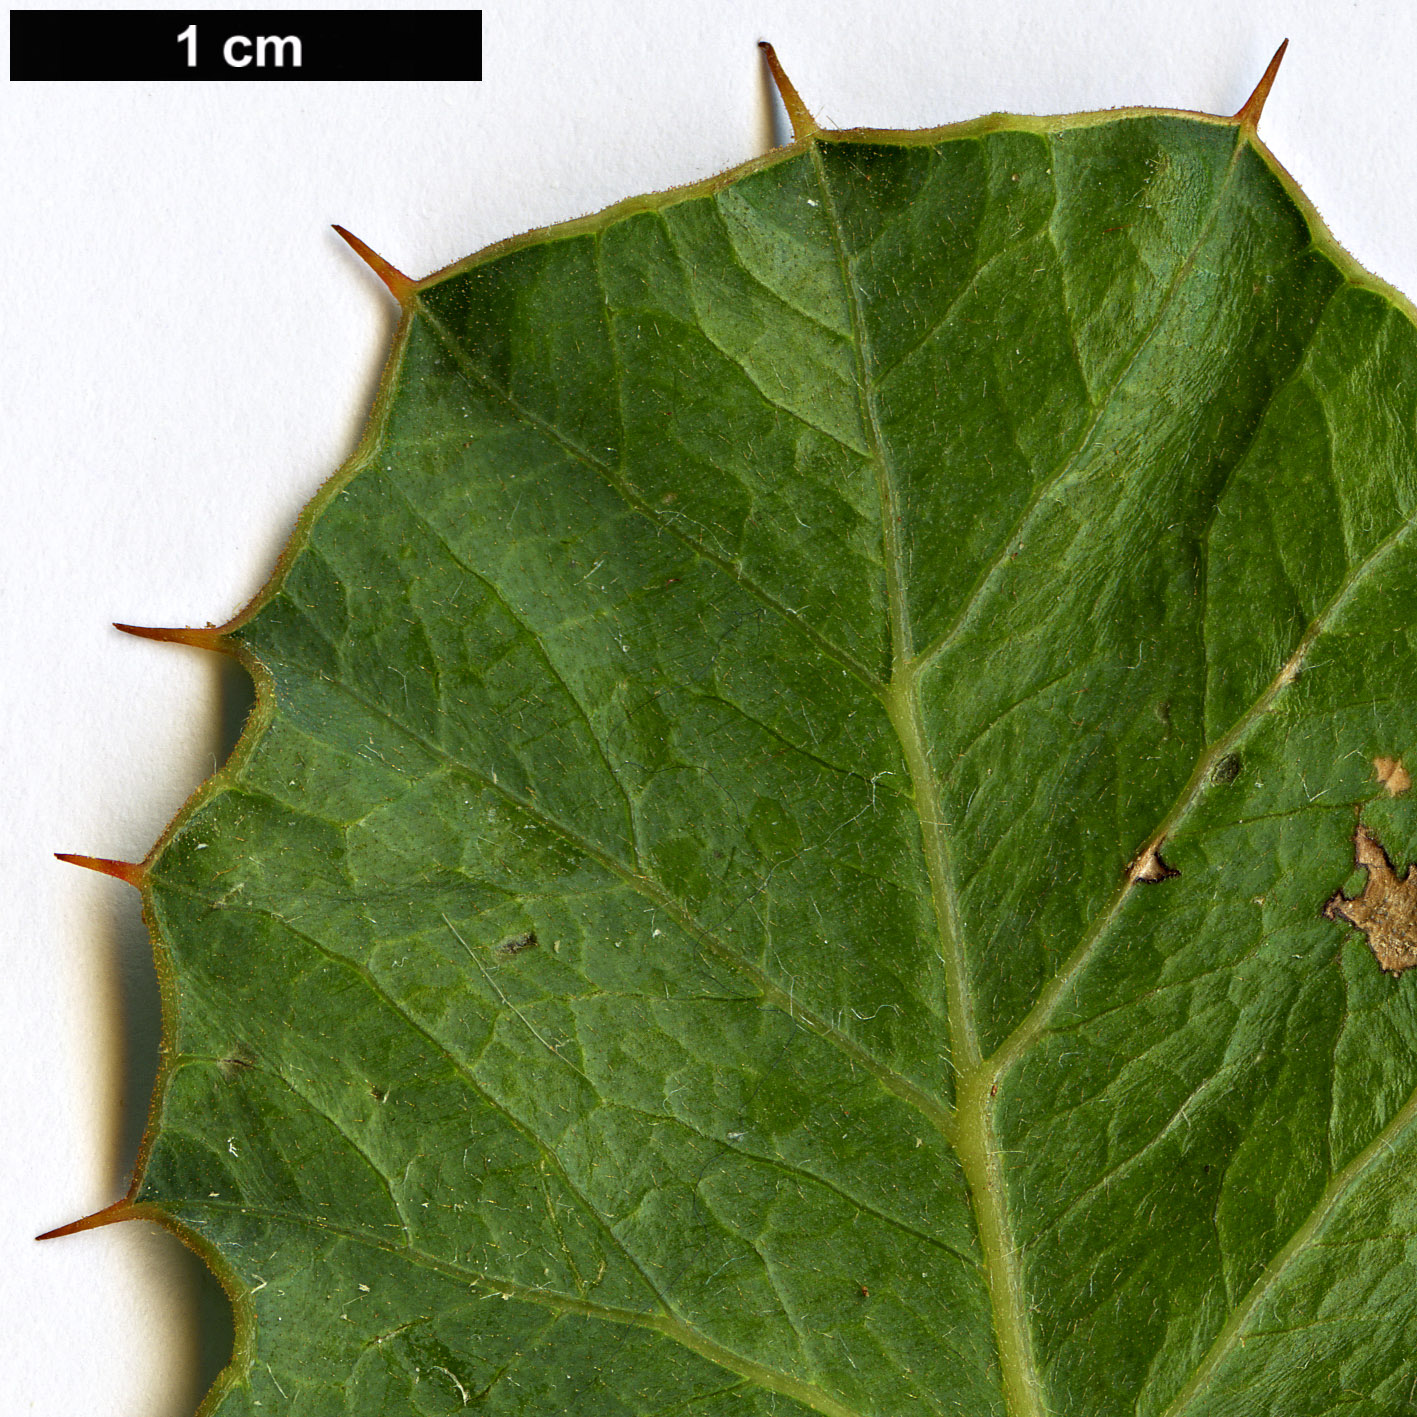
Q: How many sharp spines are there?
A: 6